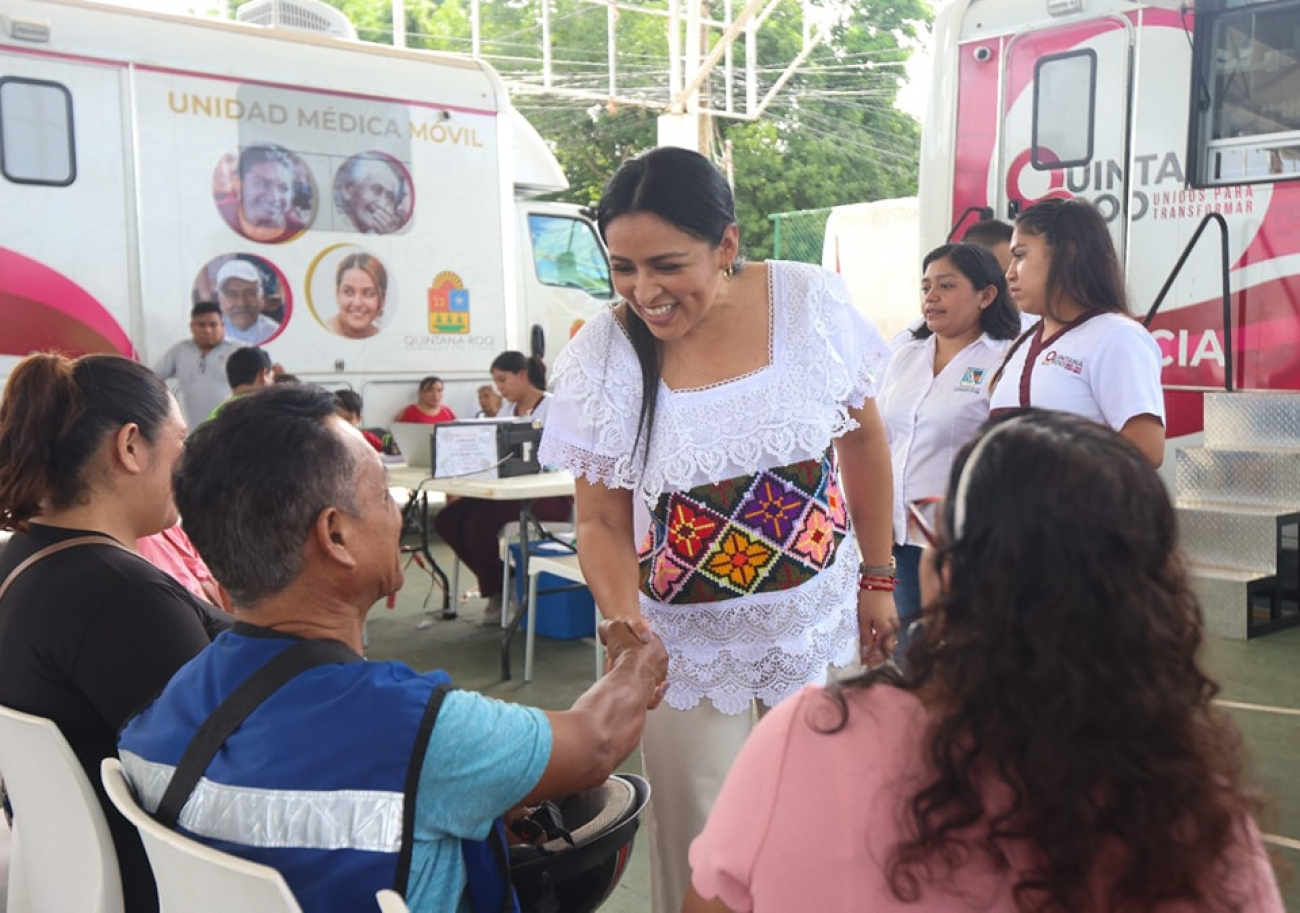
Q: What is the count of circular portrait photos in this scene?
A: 4